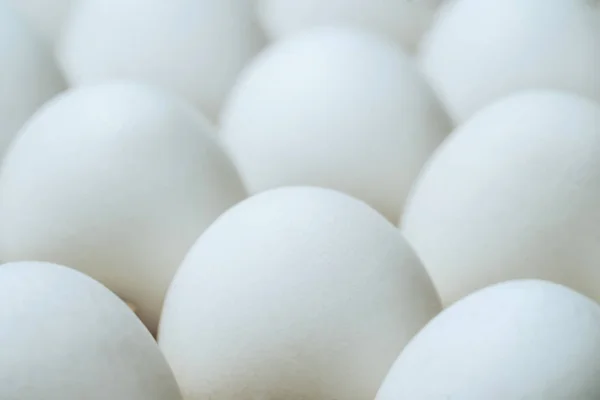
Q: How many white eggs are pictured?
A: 11